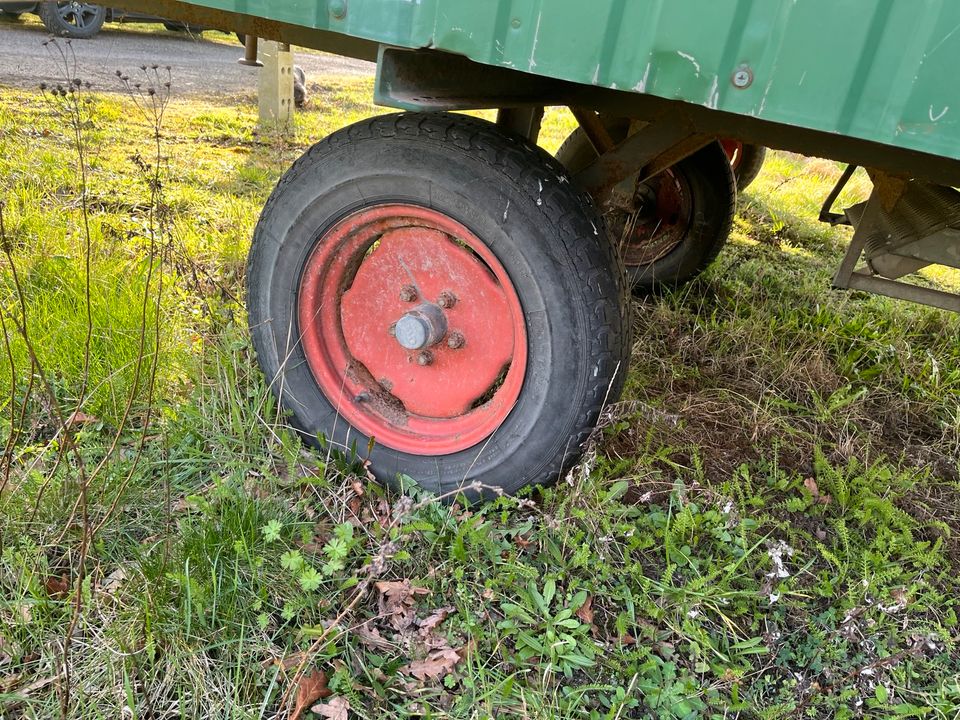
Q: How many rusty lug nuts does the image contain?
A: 5